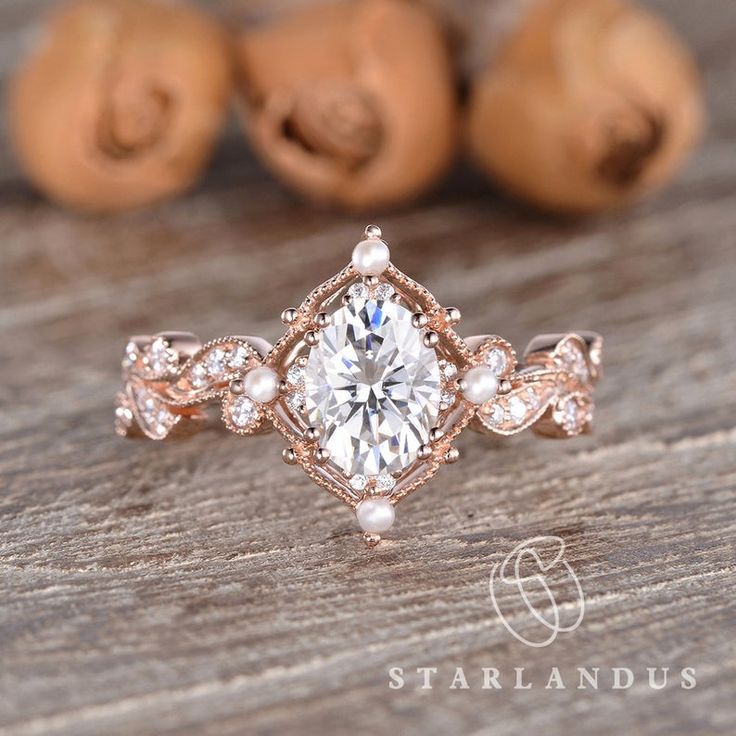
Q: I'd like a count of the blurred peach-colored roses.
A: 3